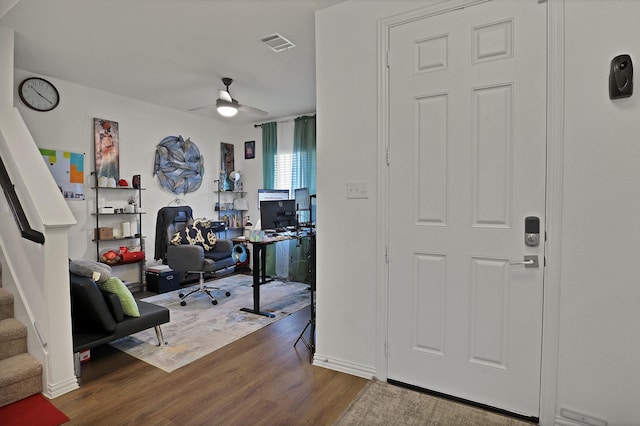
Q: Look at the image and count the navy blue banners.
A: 0